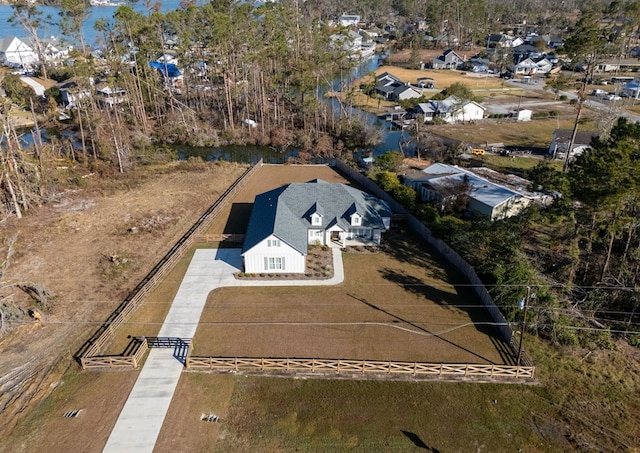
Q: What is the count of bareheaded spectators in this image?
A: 0